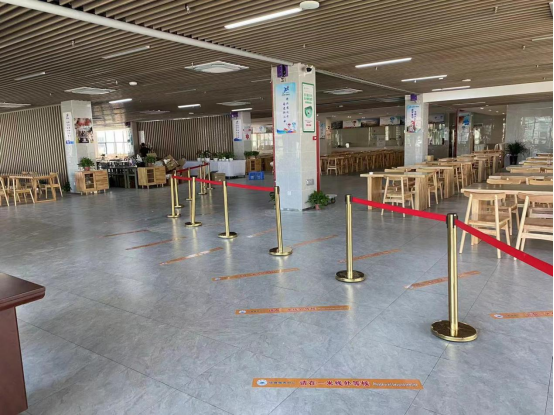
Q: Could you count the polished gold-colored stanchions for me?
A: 11